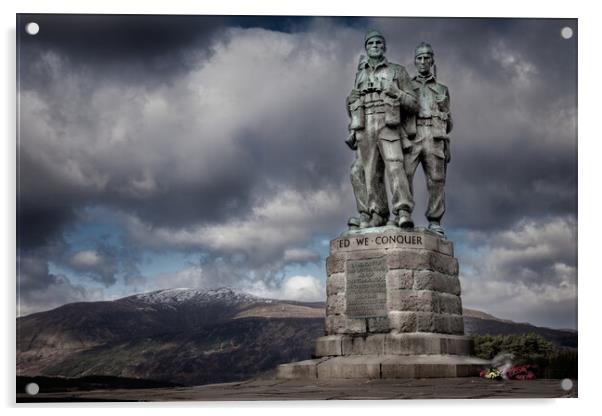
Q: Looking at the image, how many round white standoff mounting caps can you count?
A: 4